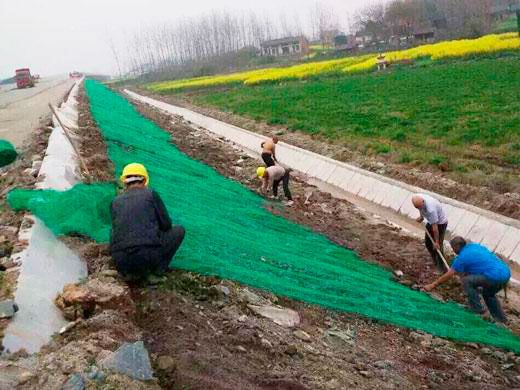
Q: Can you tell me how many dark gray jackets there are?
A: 1